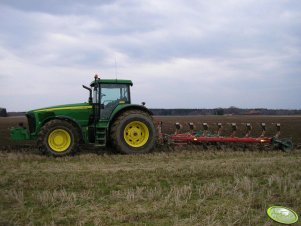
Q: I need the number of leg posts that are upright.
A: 8